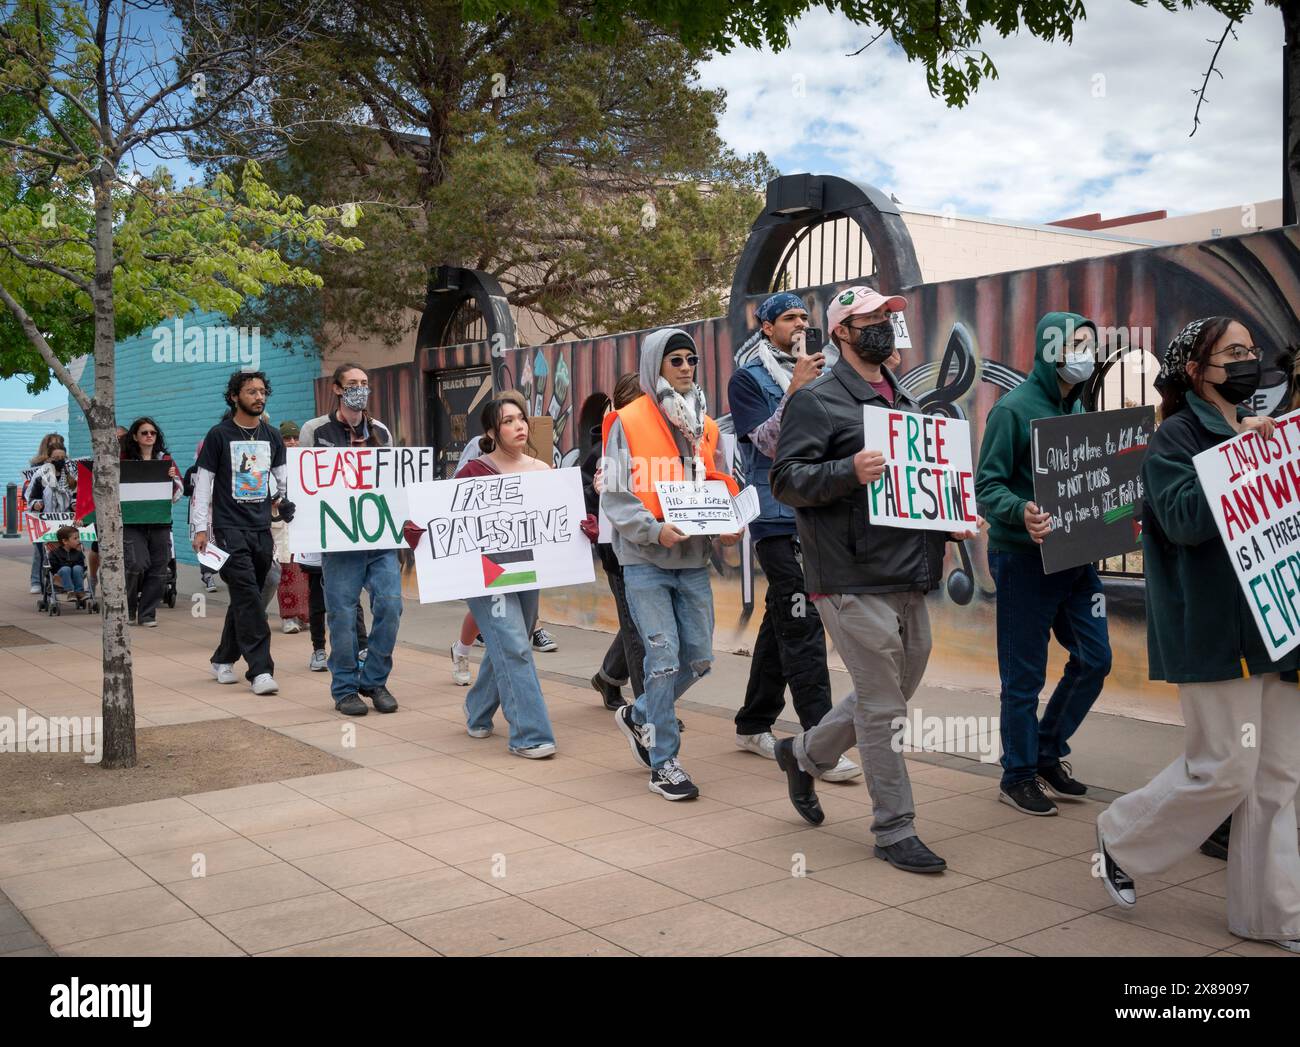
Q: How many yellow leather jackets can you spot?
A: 0